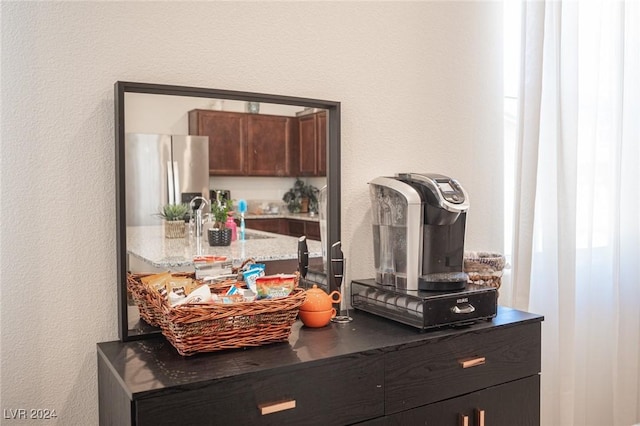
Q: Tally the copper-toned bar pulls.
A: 4